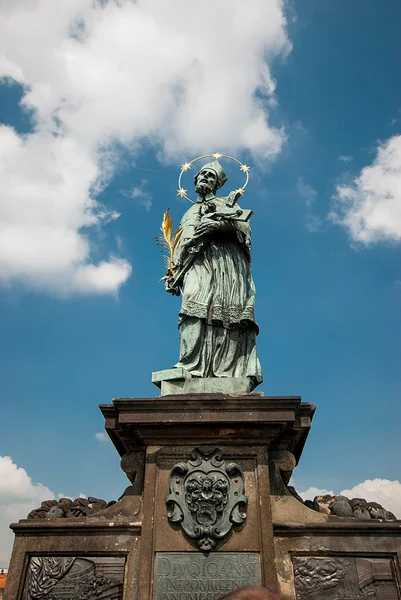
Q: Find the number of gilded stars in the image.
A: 5